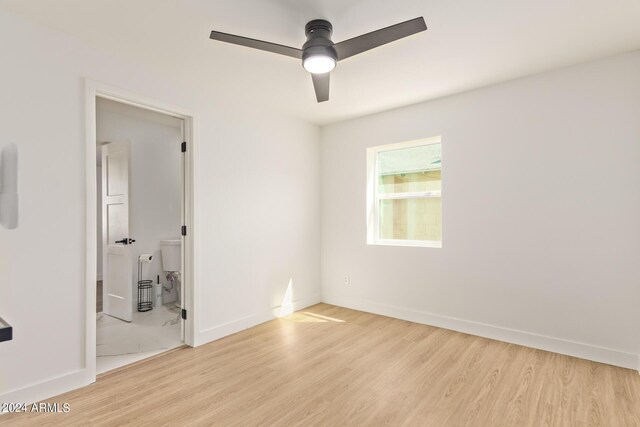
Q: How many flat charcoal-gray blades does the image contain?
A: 3